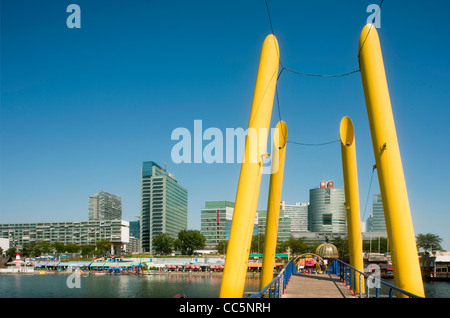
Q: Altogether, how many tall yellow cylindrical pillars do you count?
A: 4